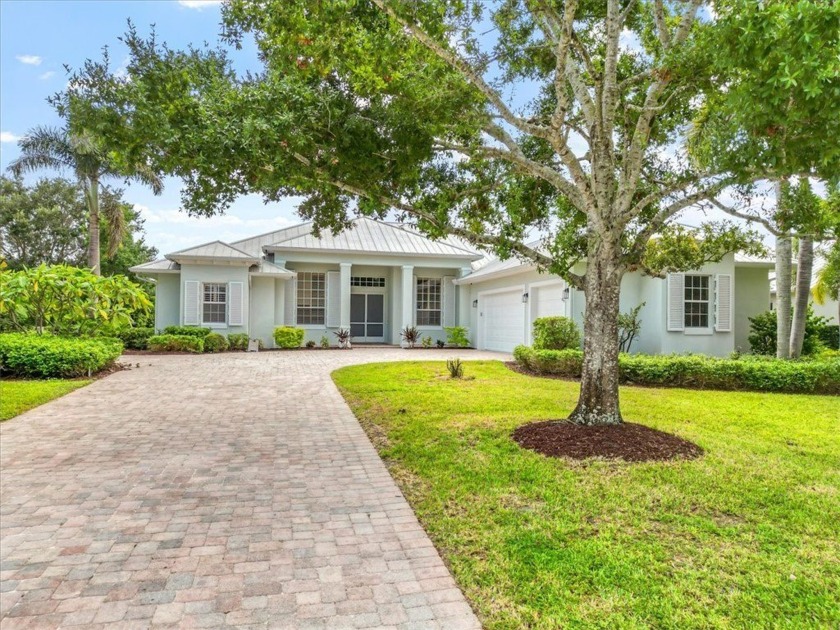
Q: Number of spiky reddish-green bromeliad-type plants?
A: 2